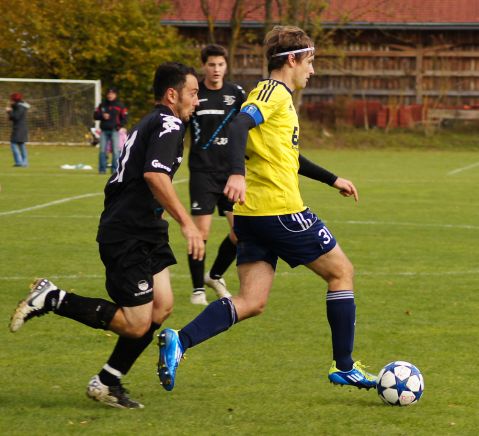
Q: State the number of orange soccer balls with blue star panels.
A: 0